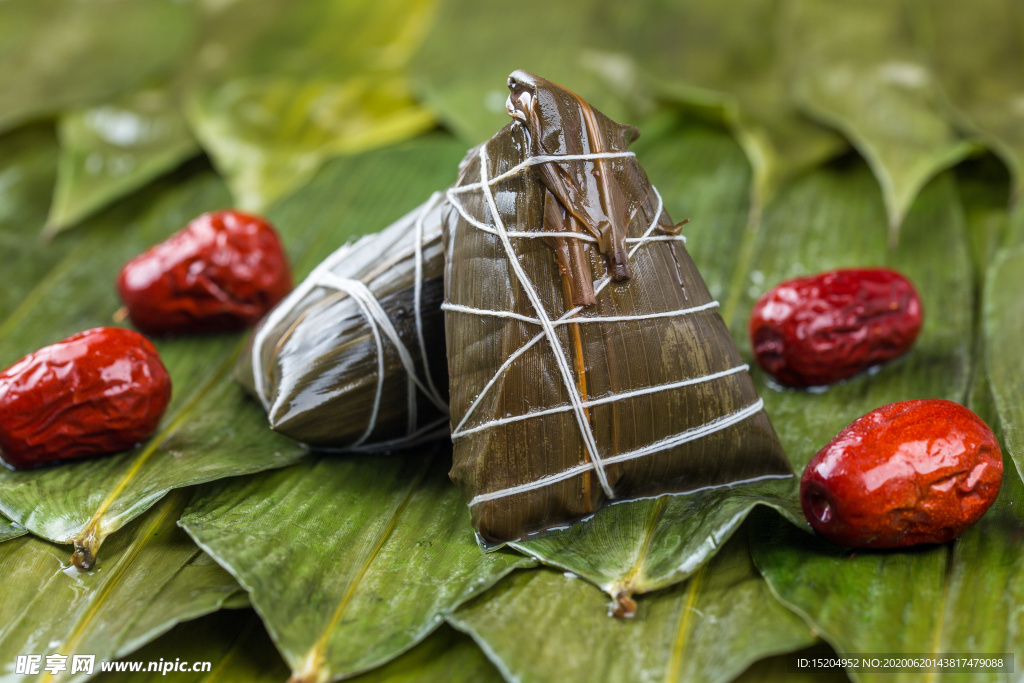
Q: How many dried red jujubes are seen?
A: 4